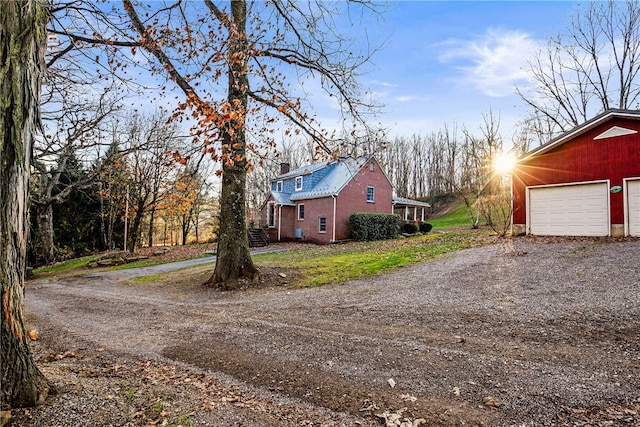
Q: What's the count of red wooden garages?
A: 1